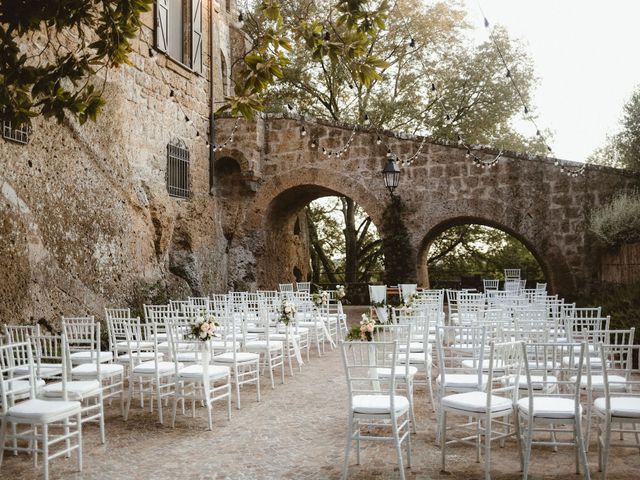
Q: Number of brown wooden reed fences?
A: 1